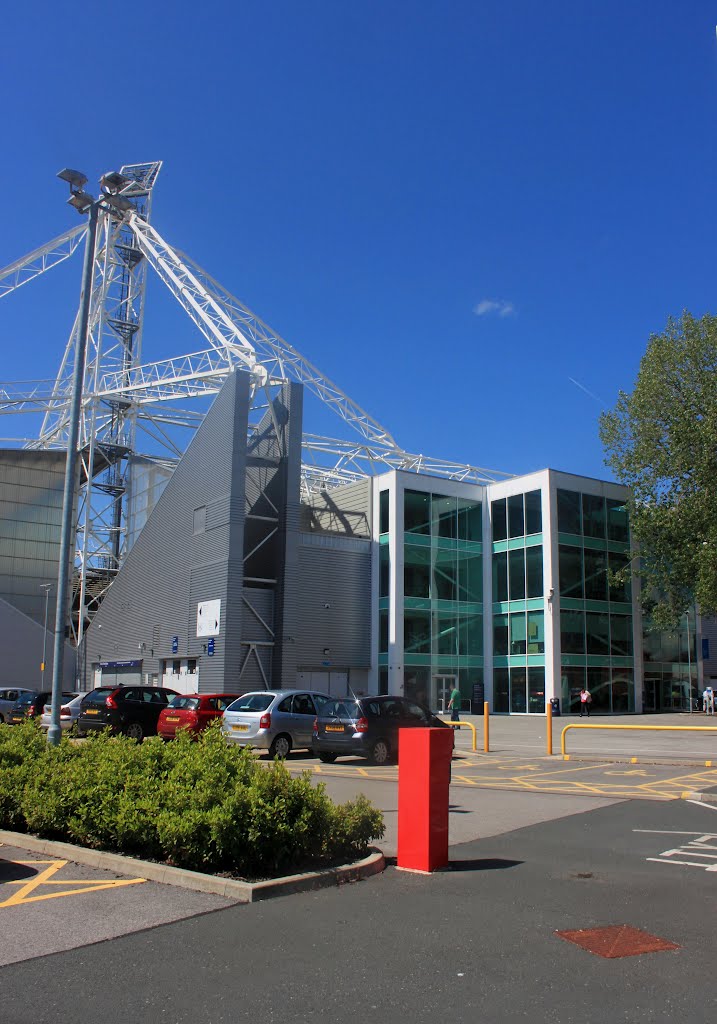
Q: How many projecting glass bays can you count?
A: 2